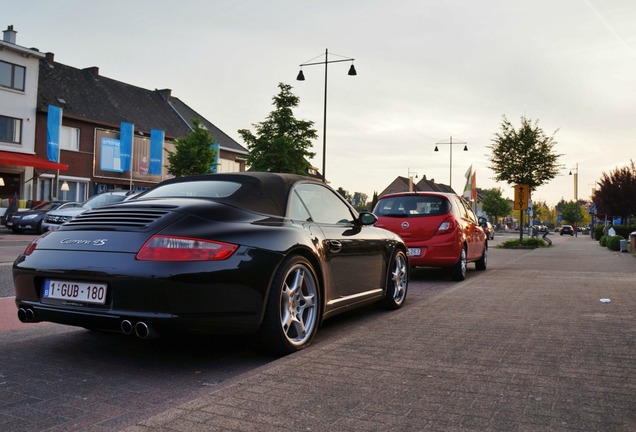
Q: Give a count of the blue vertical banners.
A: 4